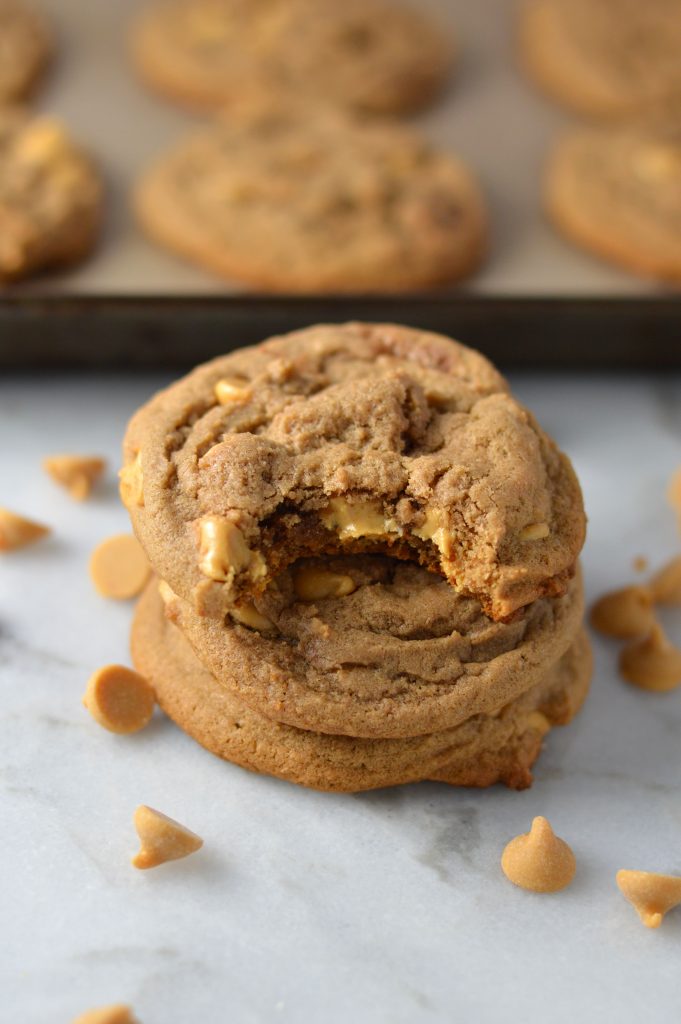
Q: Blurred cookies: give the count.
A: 6